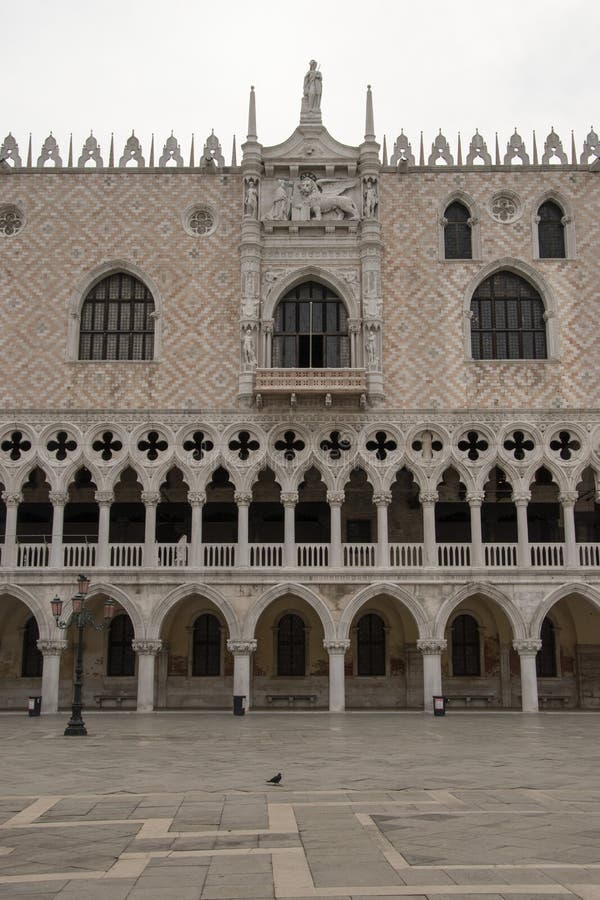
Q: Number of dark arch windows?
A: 12